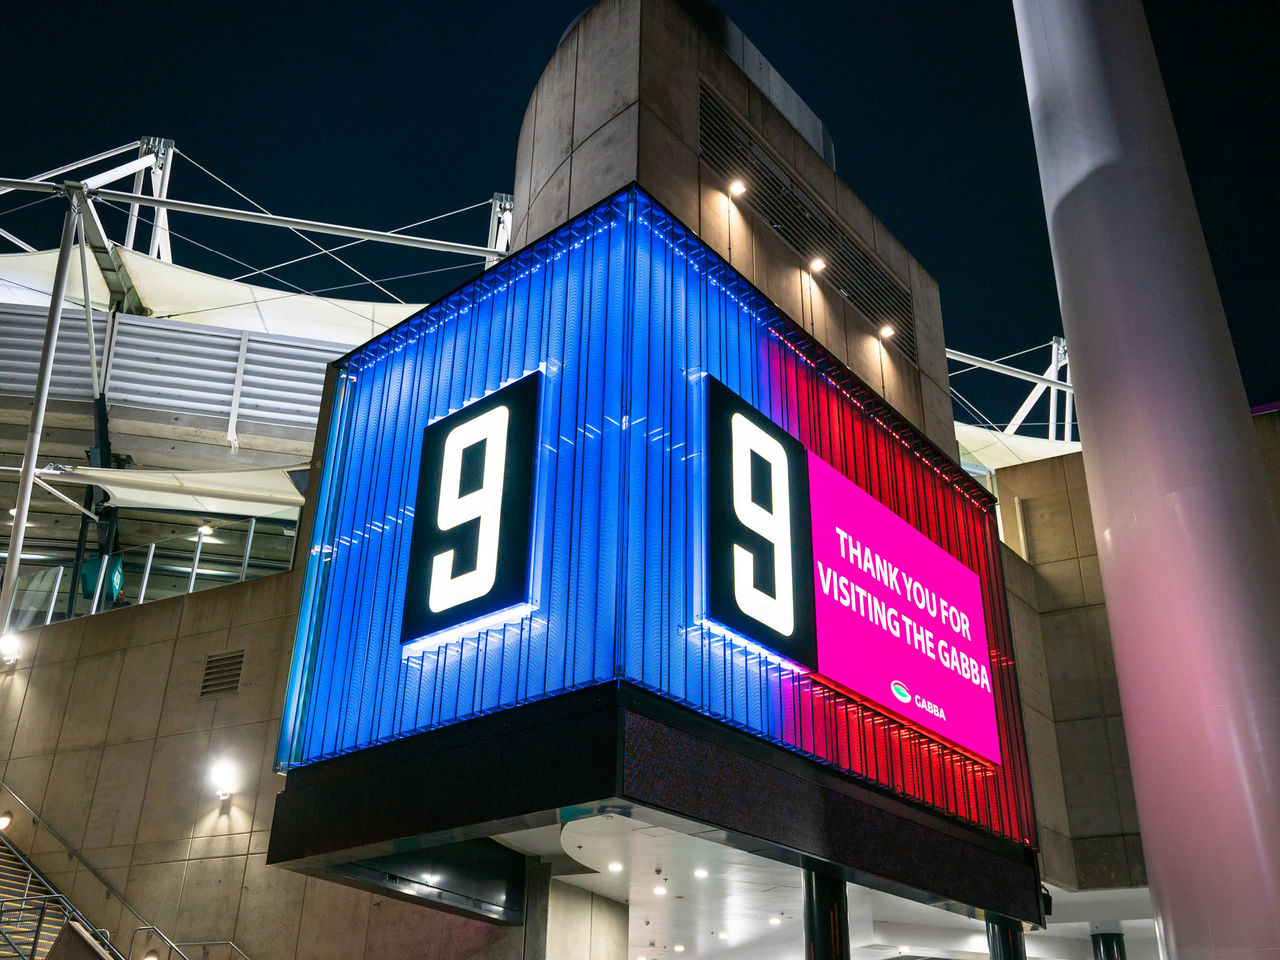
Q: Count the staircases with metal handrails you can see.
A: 1